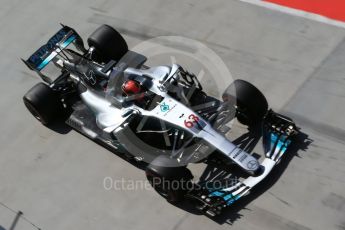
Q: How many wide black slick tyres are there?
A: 4